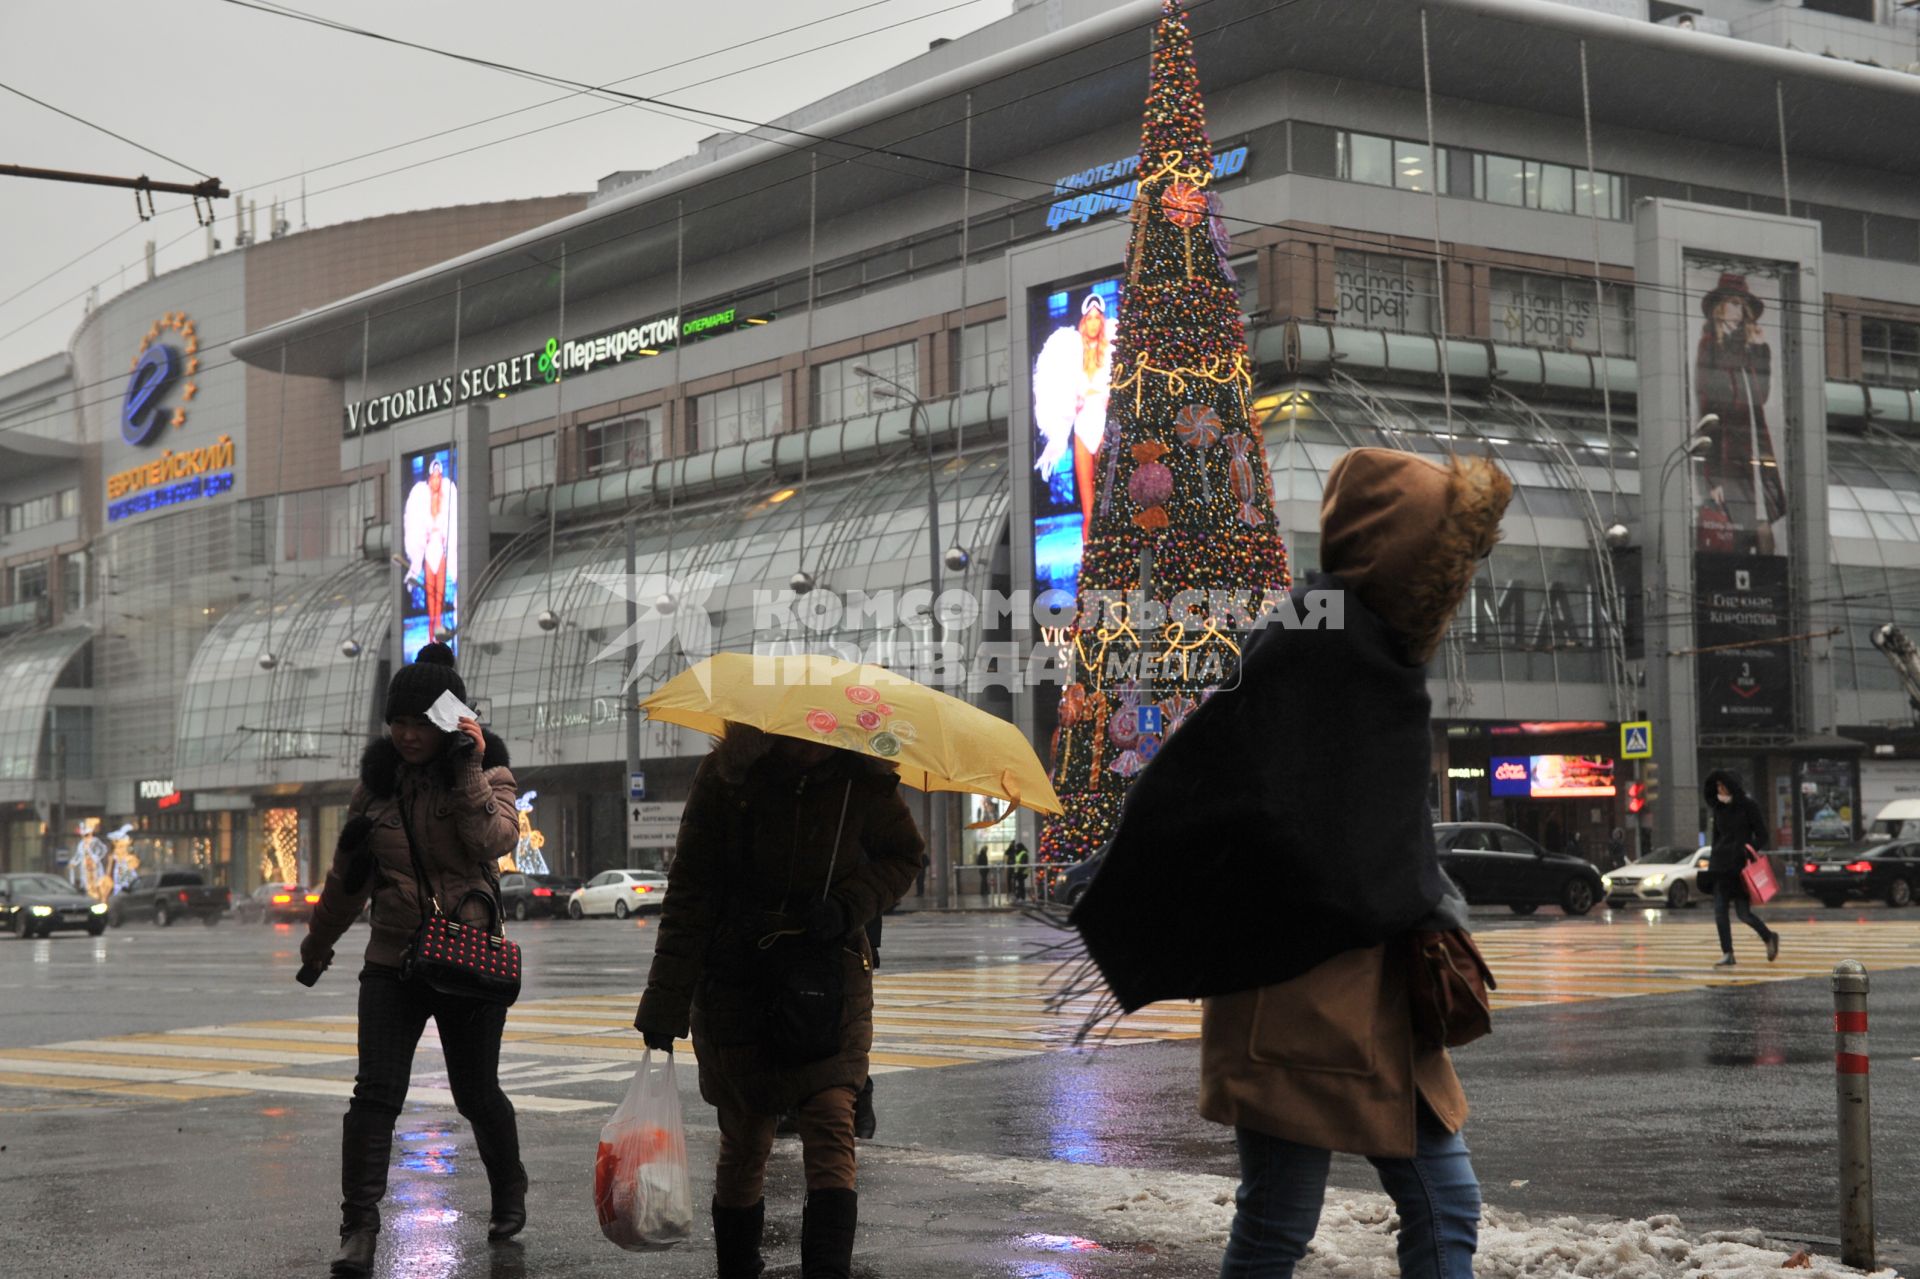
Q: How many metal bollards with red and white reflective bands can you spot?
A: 1